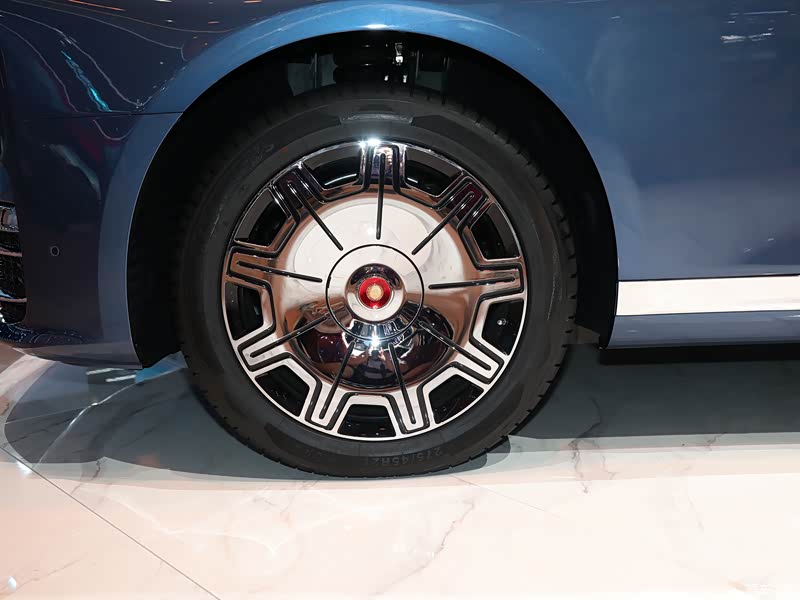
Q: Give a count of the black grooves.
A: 9